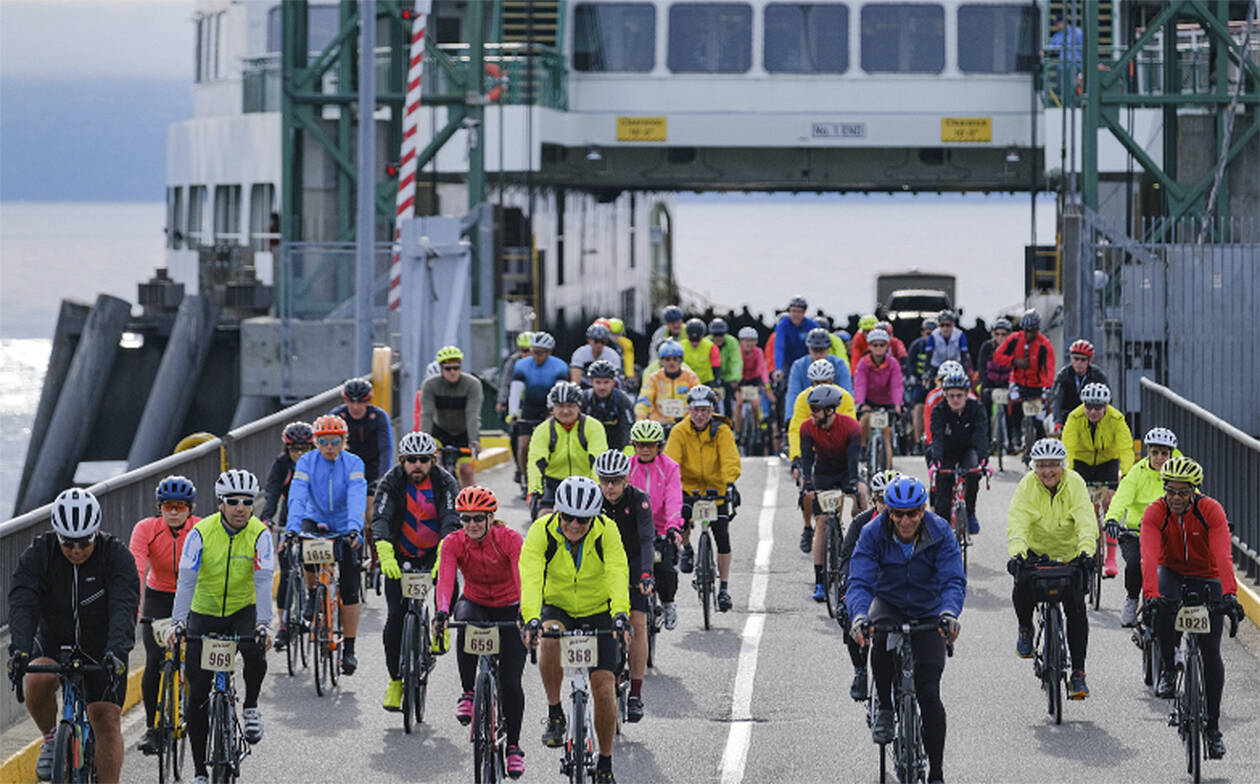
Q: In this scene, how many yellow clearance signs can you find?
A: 2